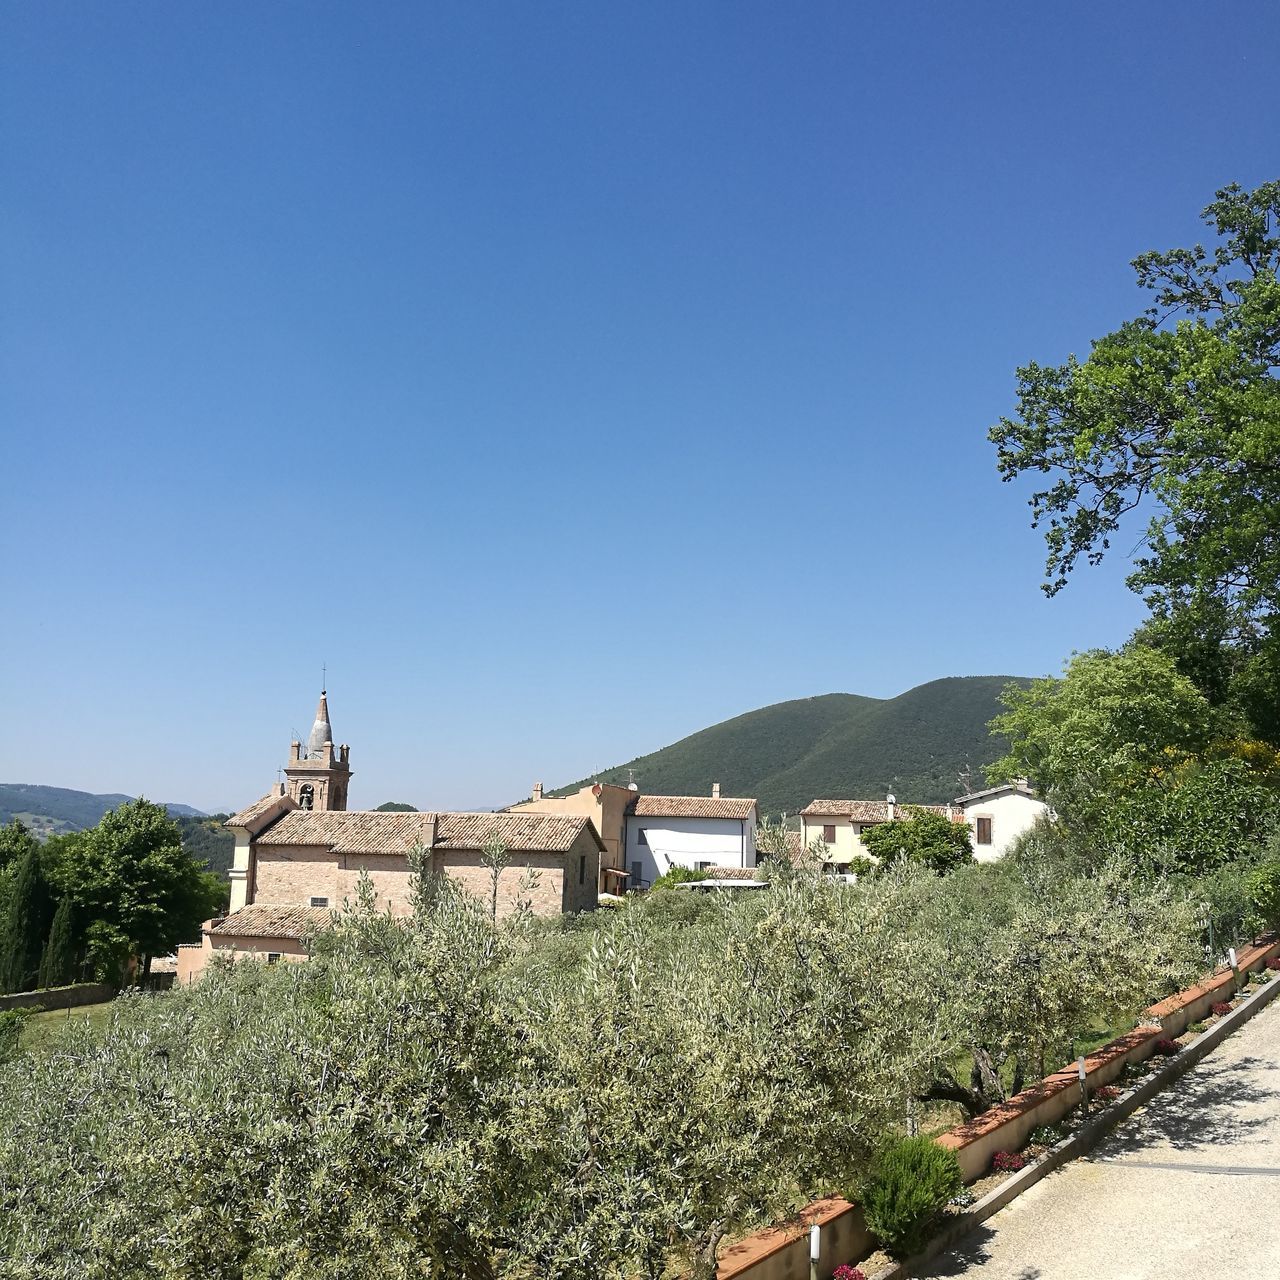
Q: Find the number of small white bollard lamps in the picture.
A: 3